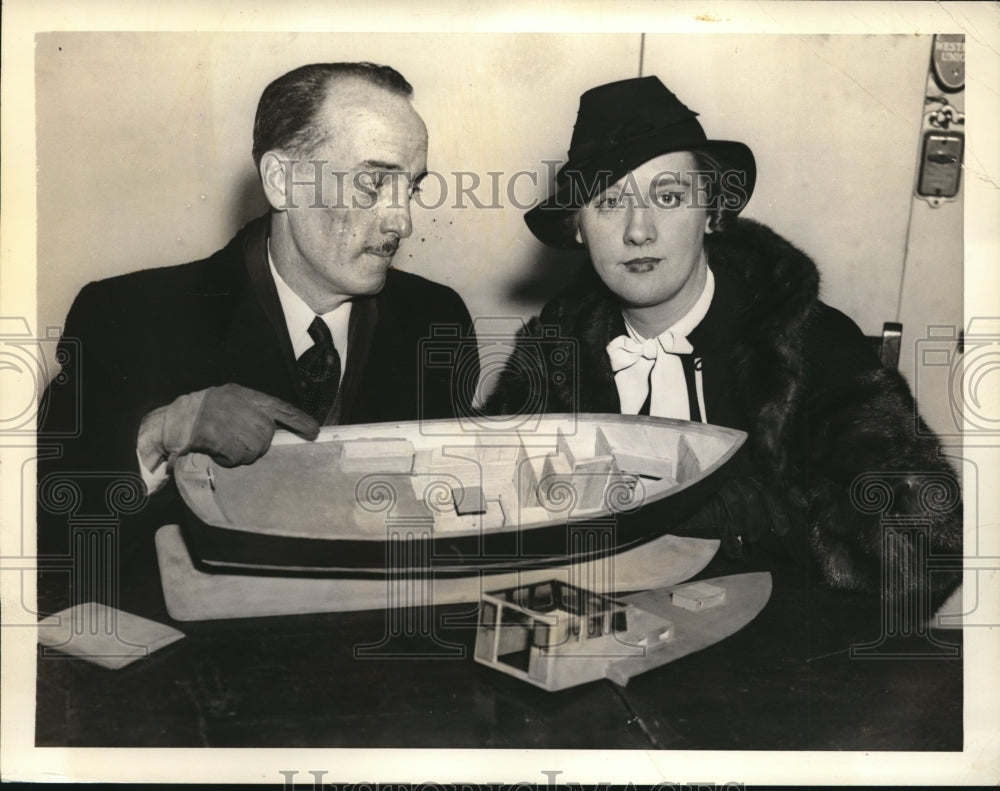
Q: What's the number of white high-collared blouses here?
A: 1